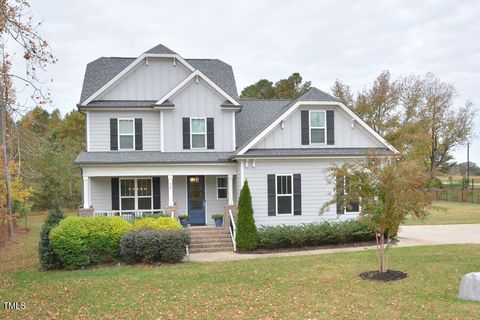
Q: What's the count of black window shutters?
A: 11